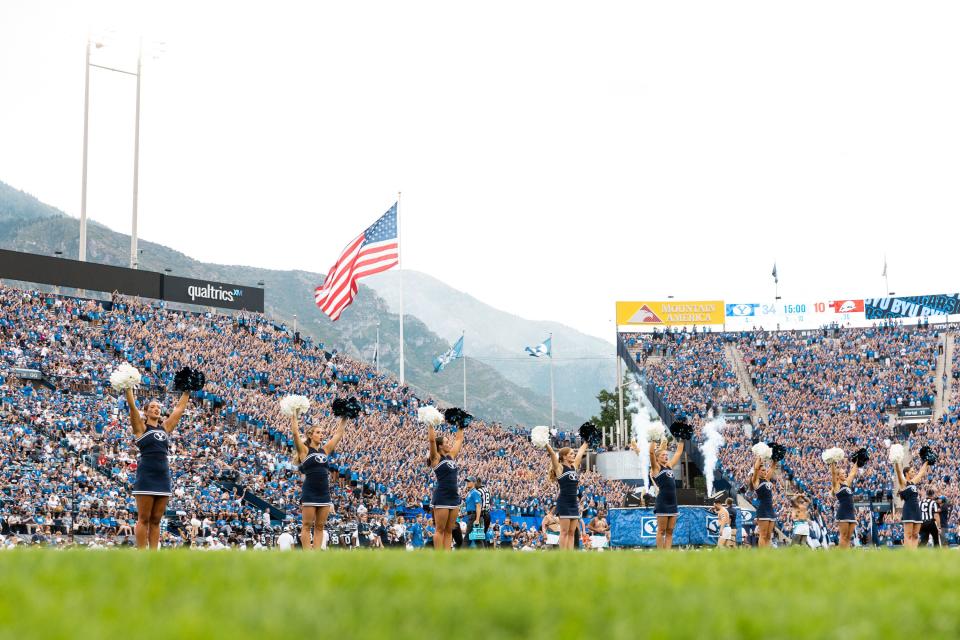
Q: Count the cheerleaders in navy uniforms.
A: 8